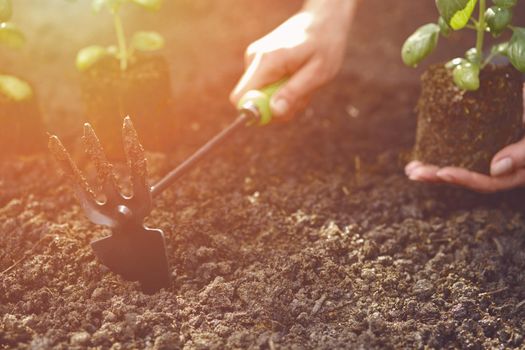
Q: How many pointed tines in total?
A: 3